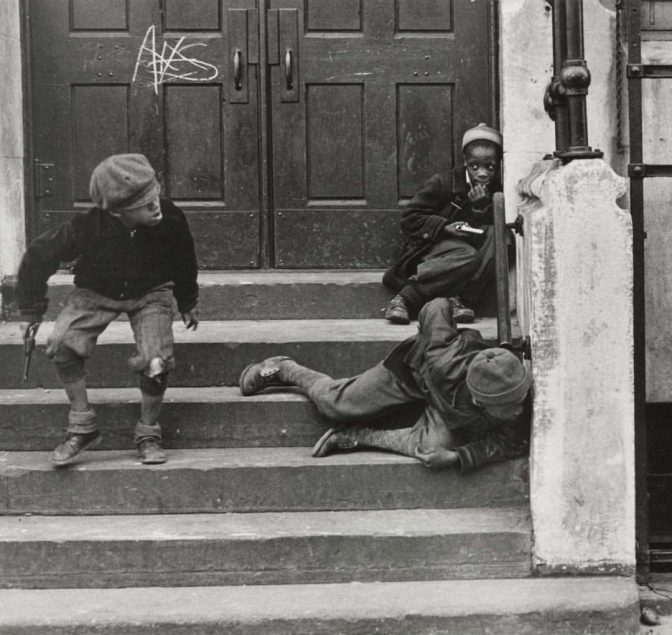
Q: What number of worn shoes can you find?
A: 6